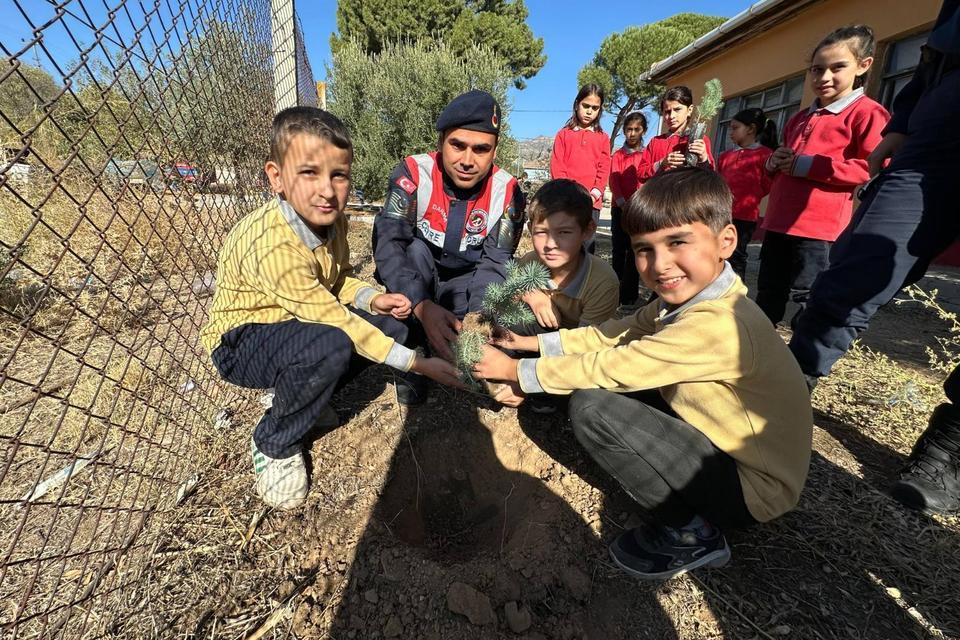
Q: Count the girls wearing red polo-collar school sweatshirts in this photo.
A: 5